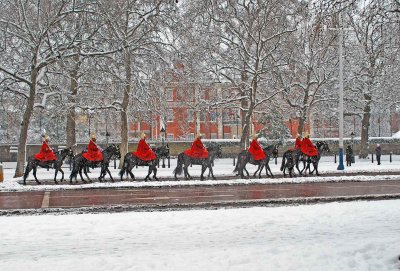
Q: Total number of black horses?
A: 7